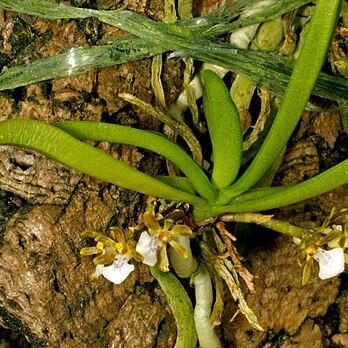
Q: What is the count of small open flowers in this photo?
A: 3